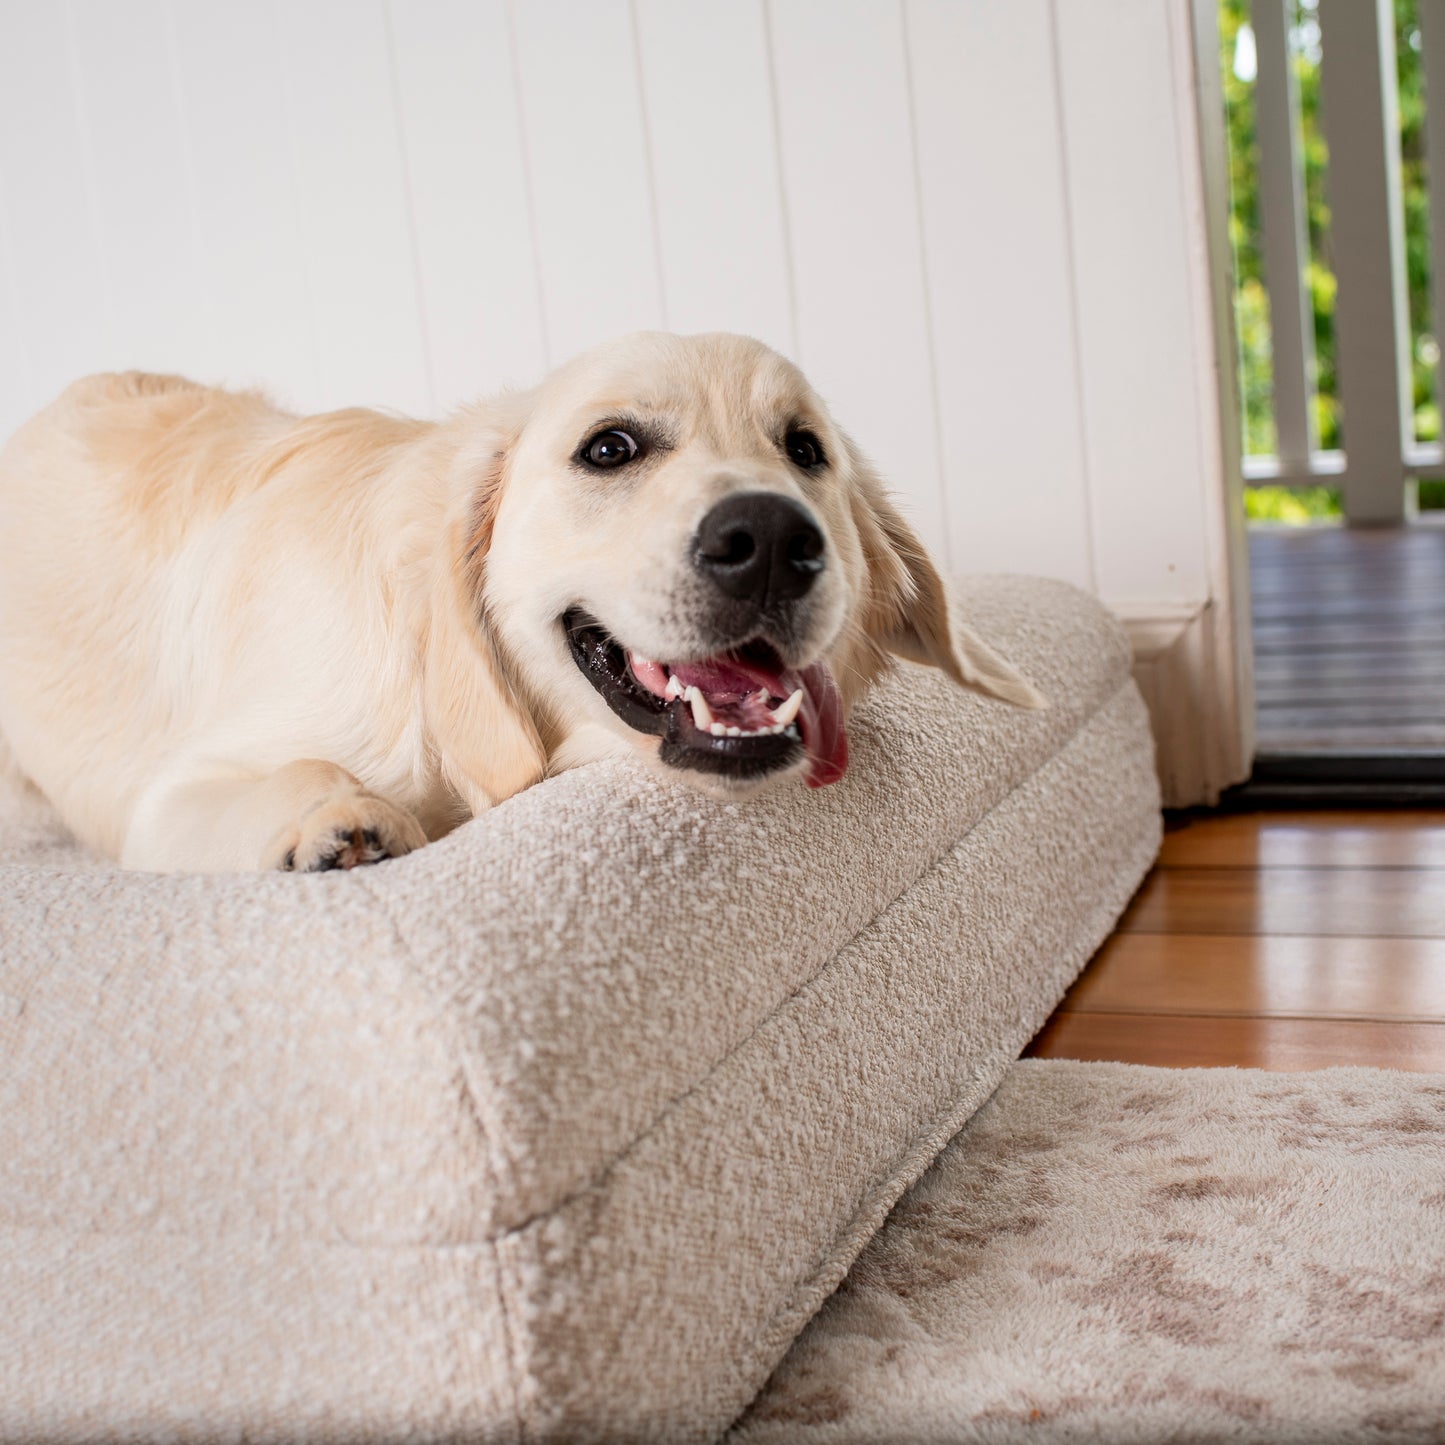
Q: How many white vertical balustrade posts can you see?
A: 3